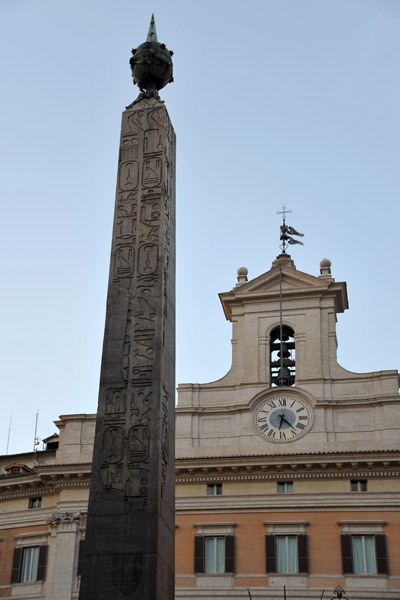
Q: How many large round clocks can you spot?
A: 1